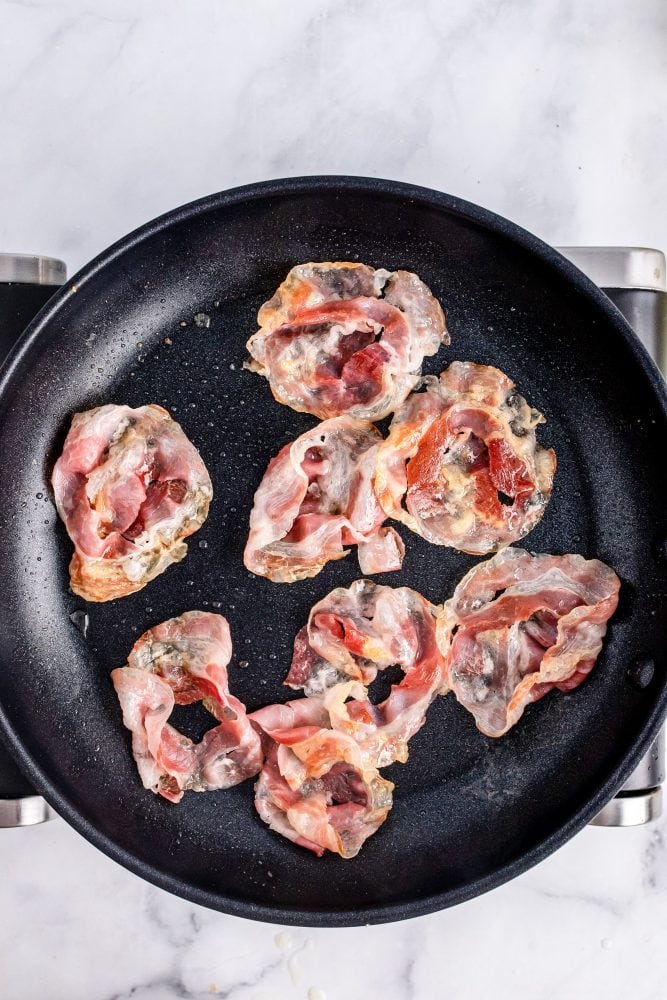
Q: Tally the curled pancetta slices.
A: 8